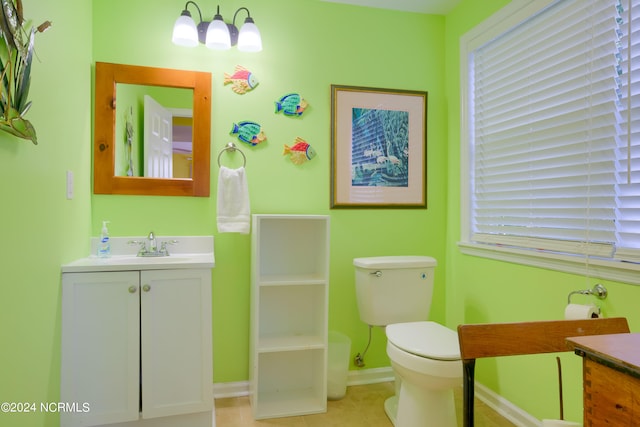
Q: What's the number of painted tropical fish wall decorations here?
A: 4